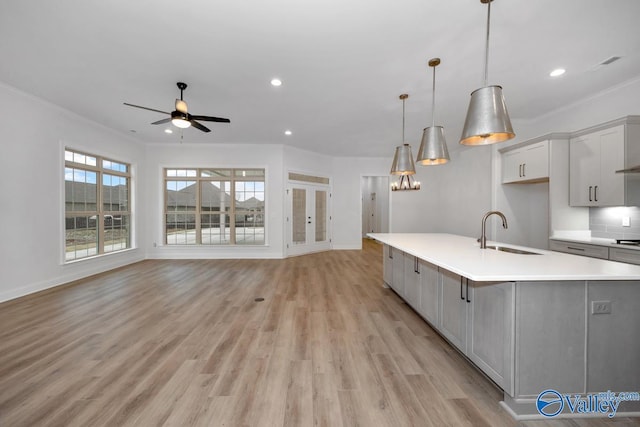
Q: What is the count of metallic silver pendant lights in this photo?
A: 3